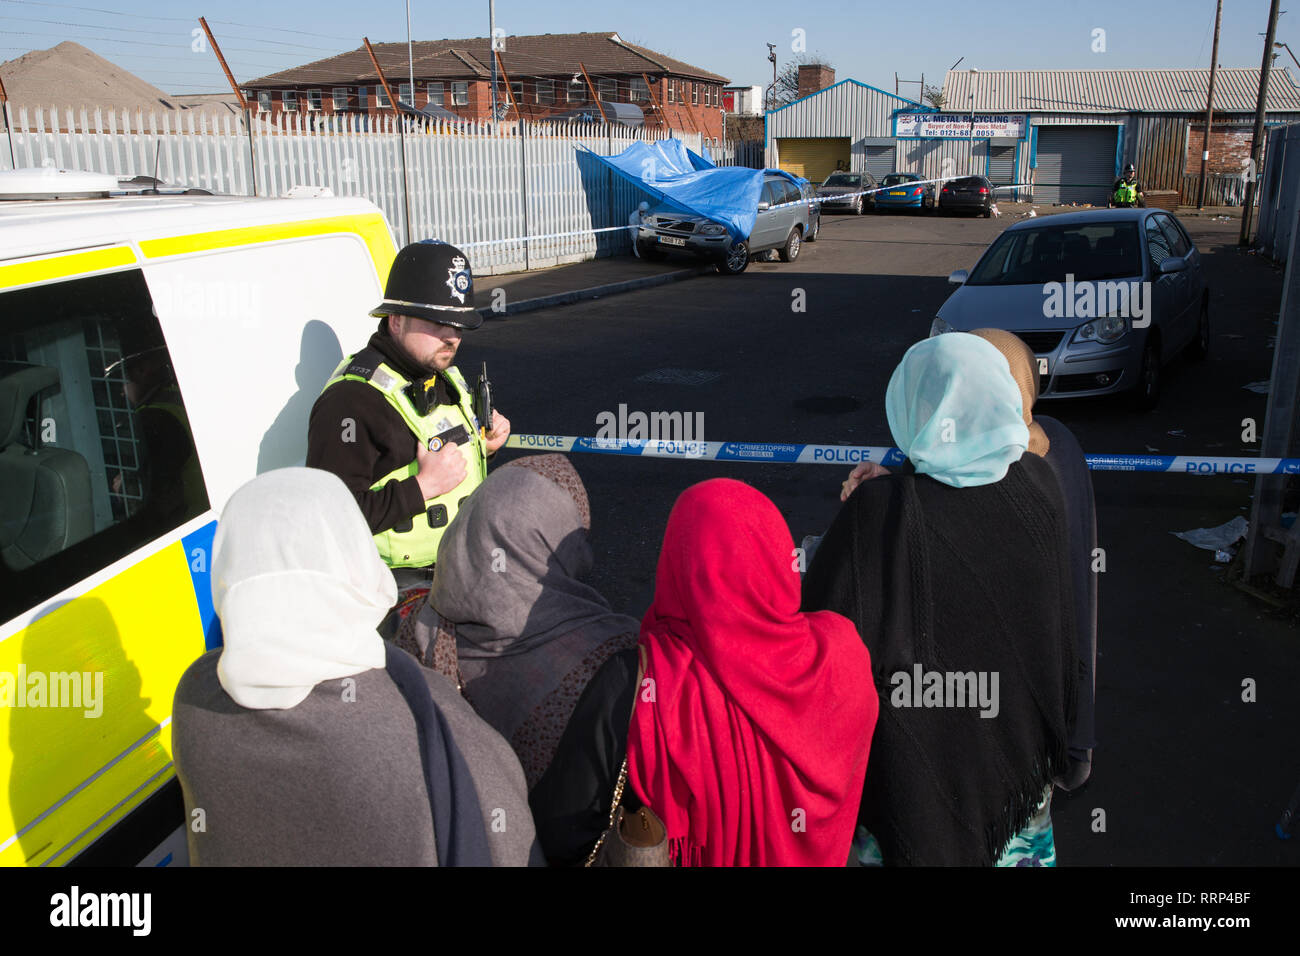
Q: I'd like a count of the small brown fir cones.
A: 0